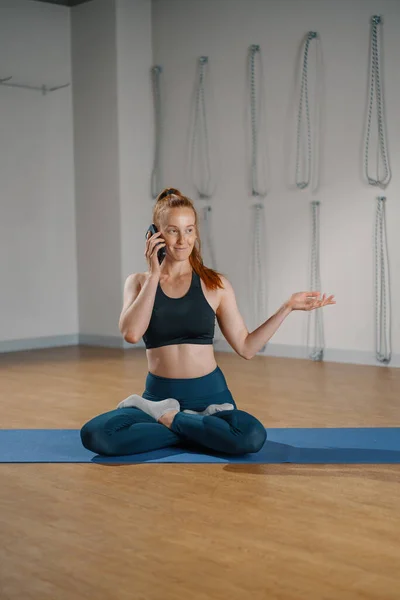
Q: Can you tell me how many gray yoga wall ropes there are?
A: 9